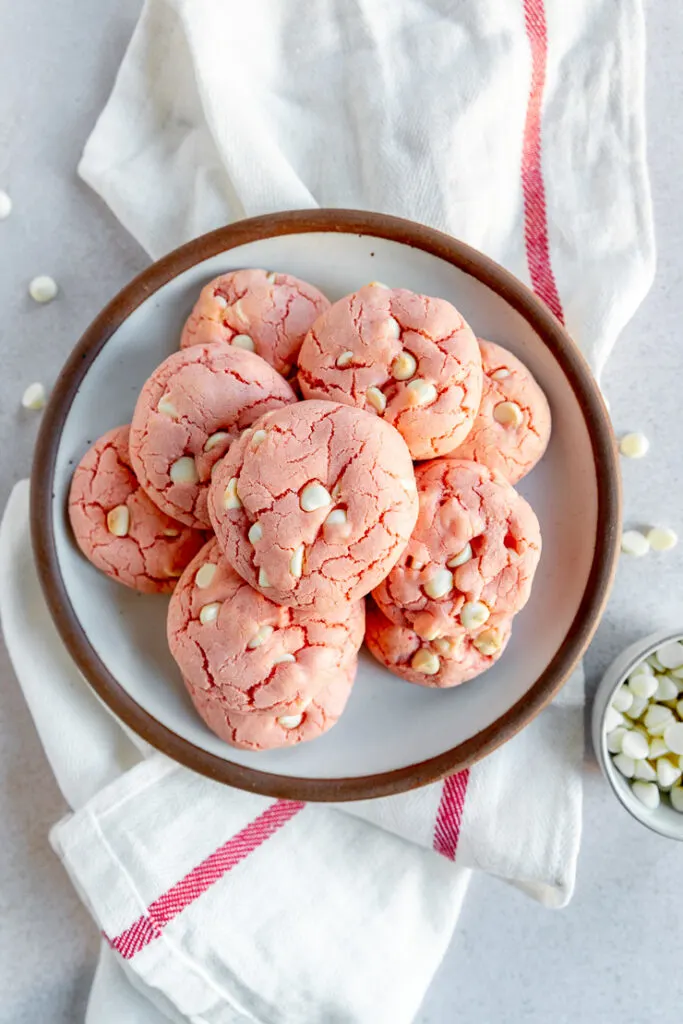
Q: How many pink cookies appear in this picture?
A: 10